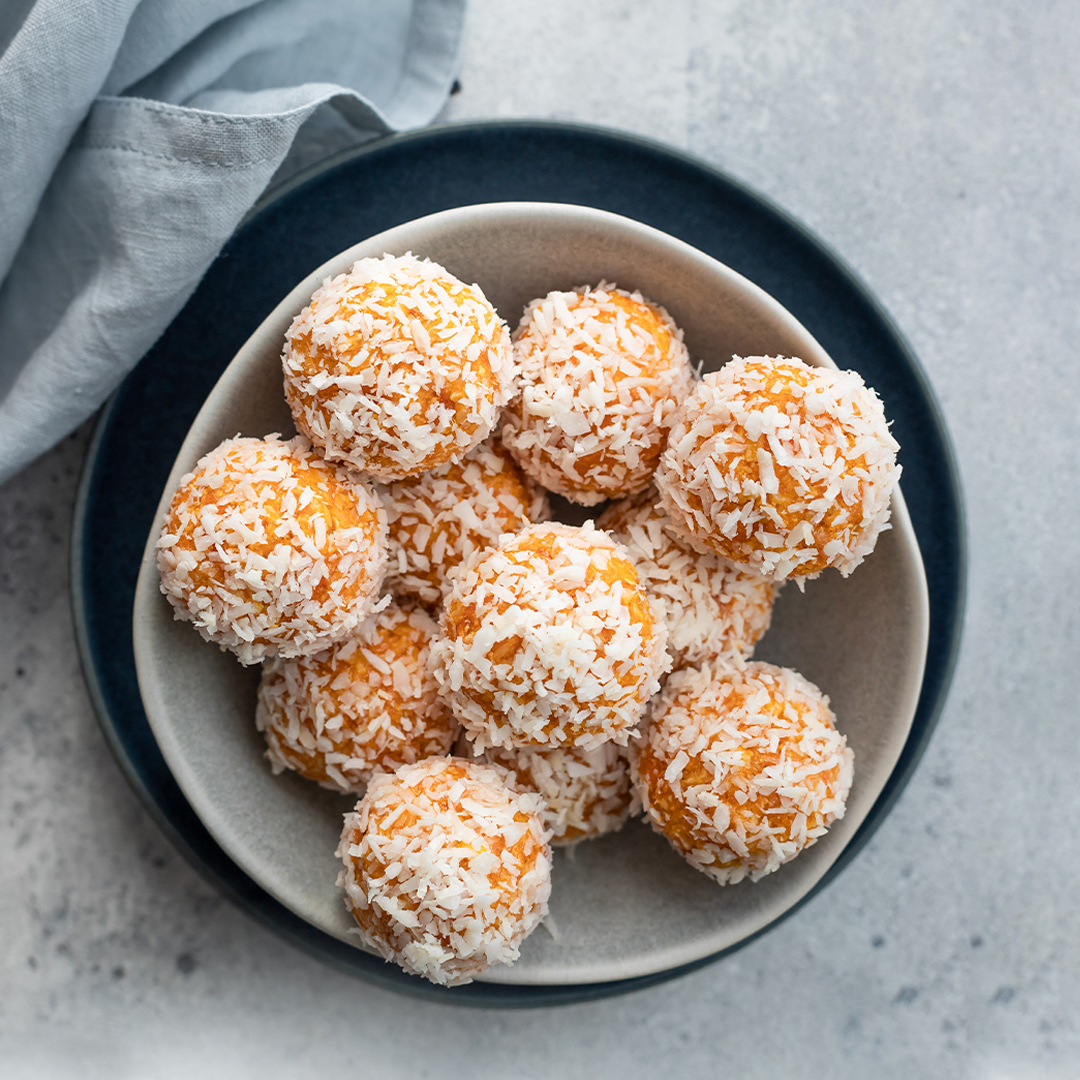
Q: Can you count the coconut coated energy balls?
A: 11